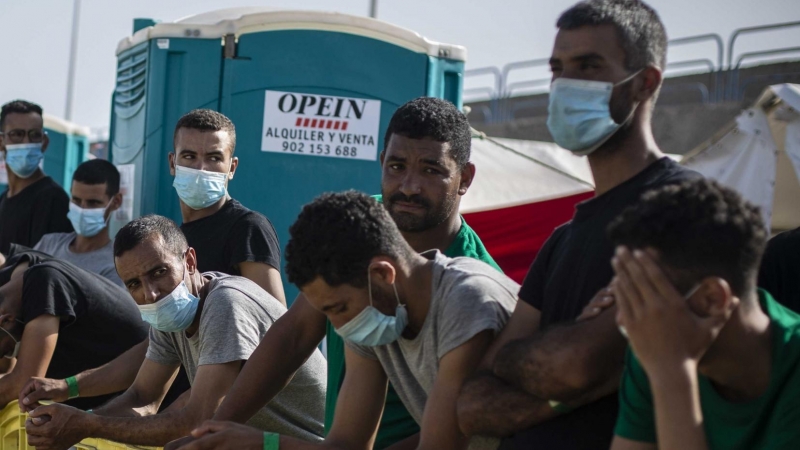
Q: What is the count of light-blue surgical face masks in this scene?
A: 6